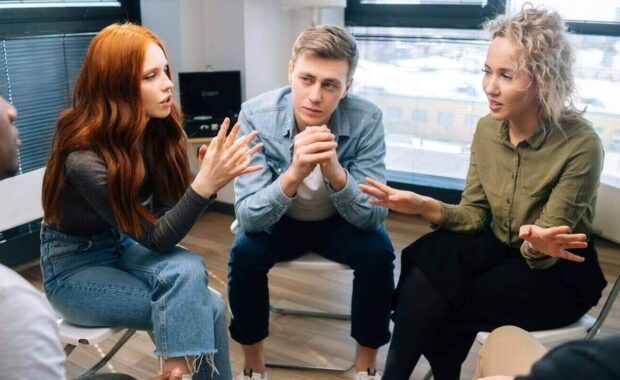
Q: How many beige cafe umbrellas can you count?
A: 0